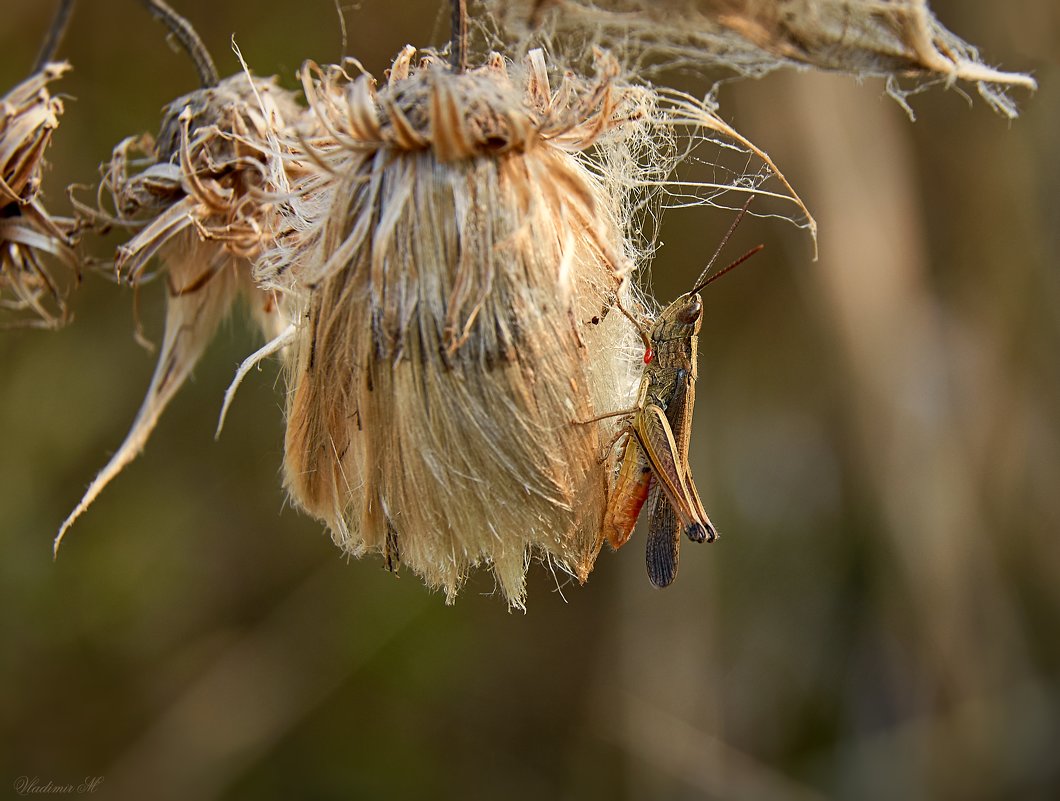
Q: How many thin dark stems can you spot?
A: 3